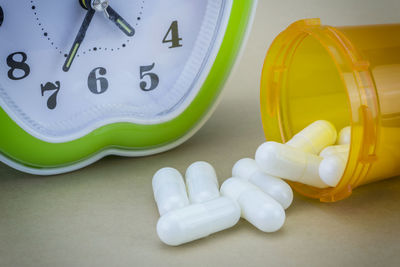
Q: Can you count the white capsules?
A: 10